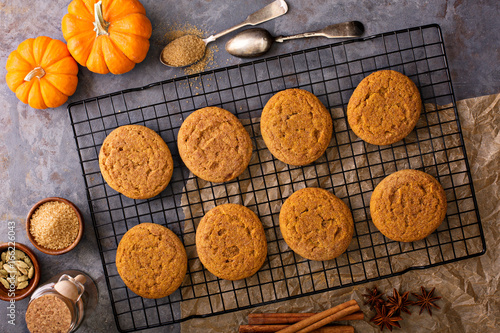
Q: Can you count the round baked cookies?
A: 8